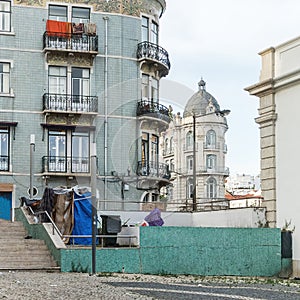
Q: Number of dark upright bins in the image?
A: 1